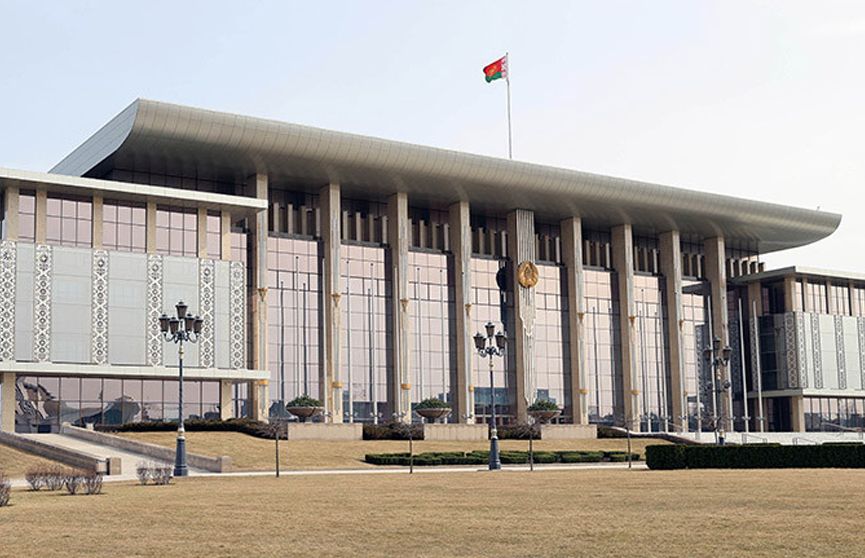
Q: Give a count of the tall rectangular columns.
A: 9